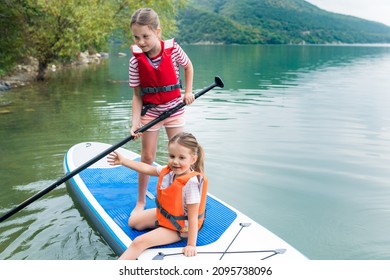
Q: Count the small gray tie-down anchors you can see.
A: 3